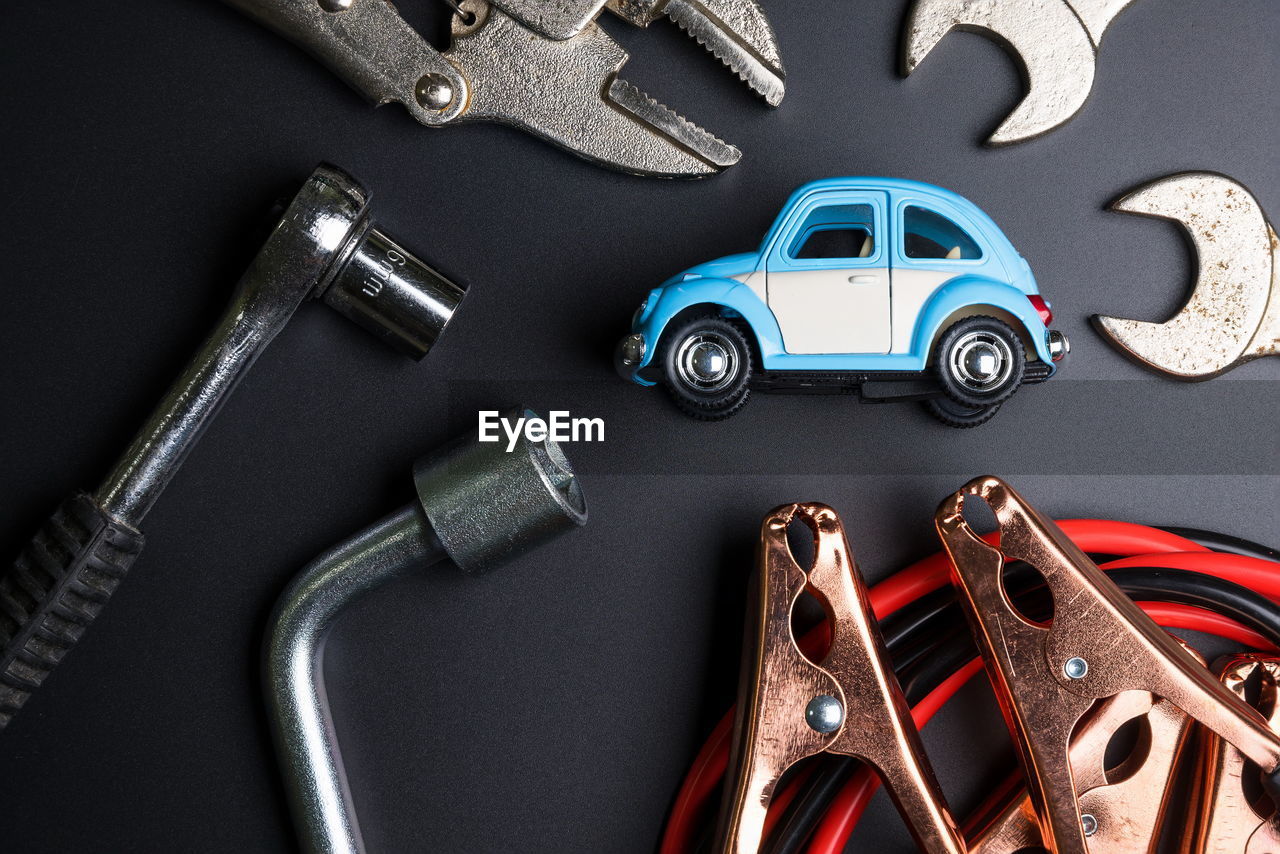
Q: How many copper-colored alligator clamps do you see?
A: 4